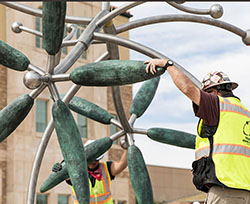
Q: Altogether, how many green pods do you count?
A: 10